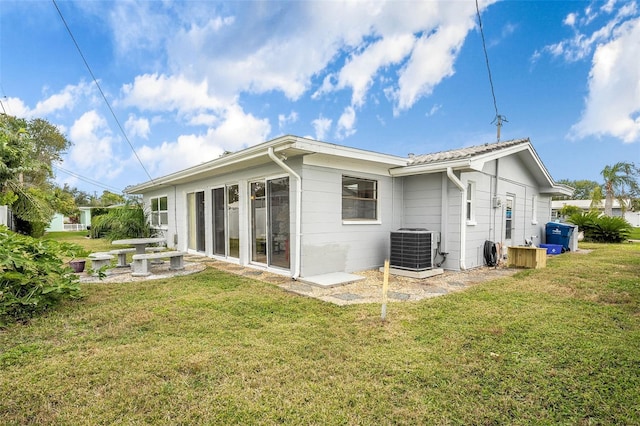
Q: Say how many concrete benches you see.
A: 3